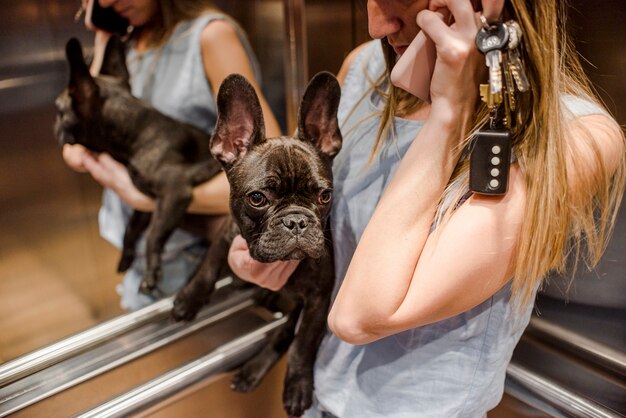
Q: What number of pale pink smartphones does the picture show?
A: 1